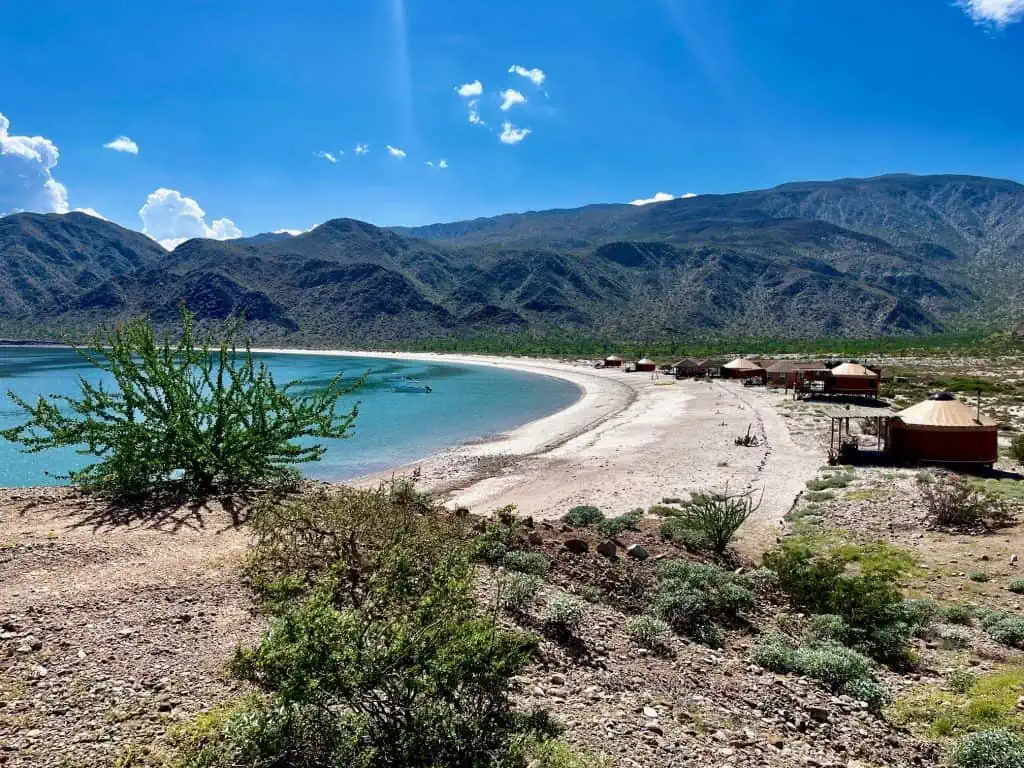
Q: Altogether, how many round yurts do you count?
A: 5